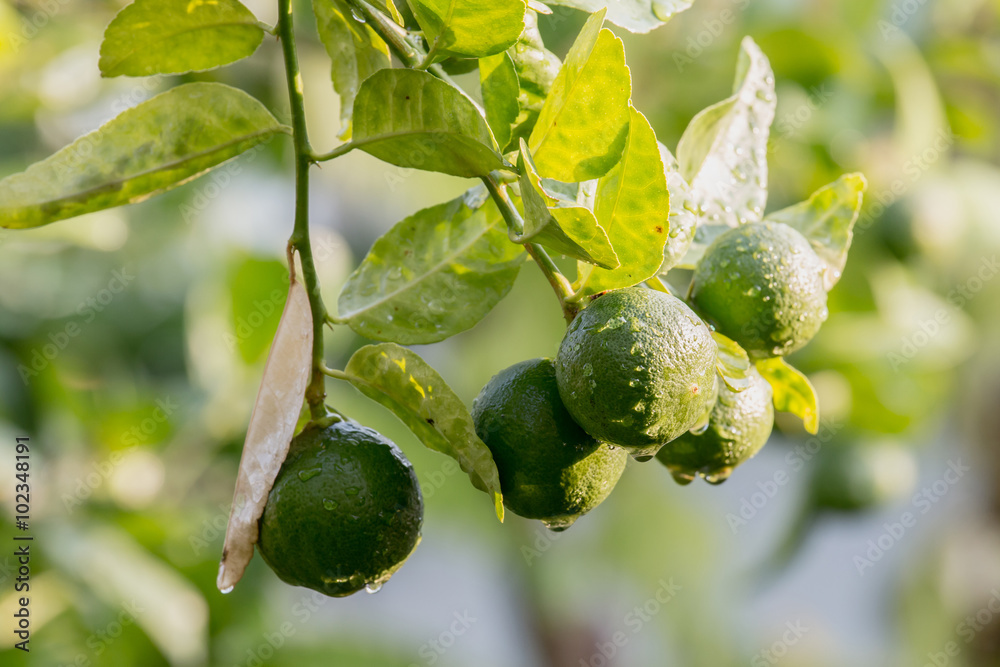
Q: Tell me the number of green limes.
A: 5